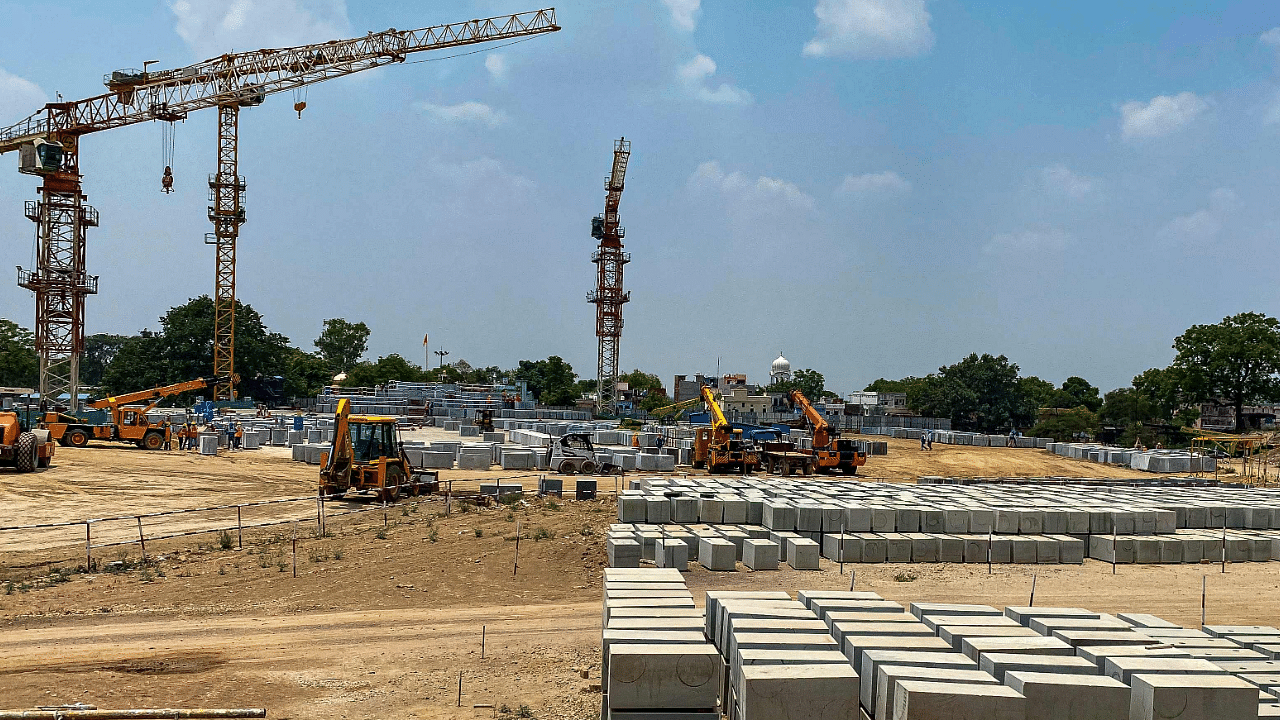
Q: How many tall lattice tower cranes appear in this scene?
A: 3